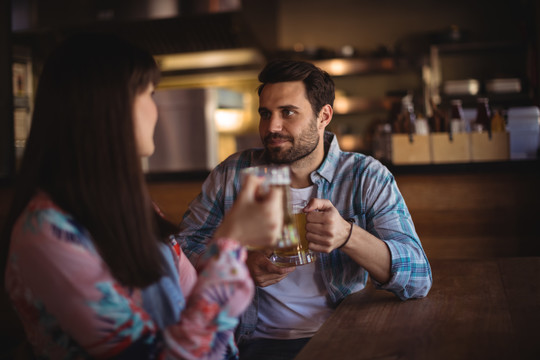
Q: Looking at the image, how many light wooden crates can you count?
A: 3